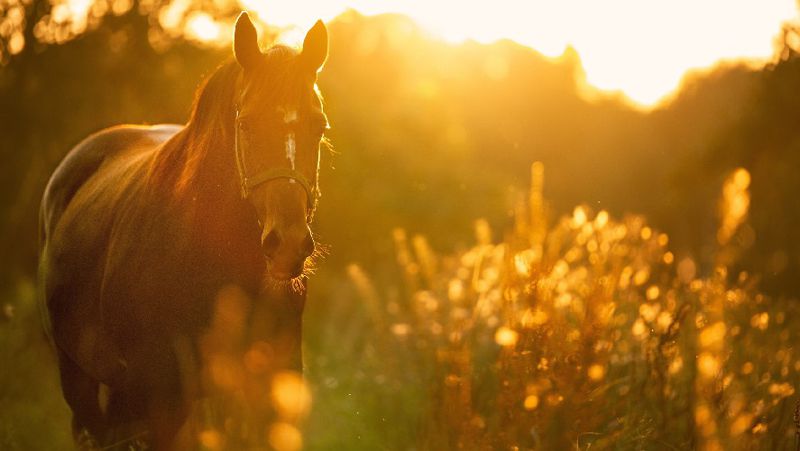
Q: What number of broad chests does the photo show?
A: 1